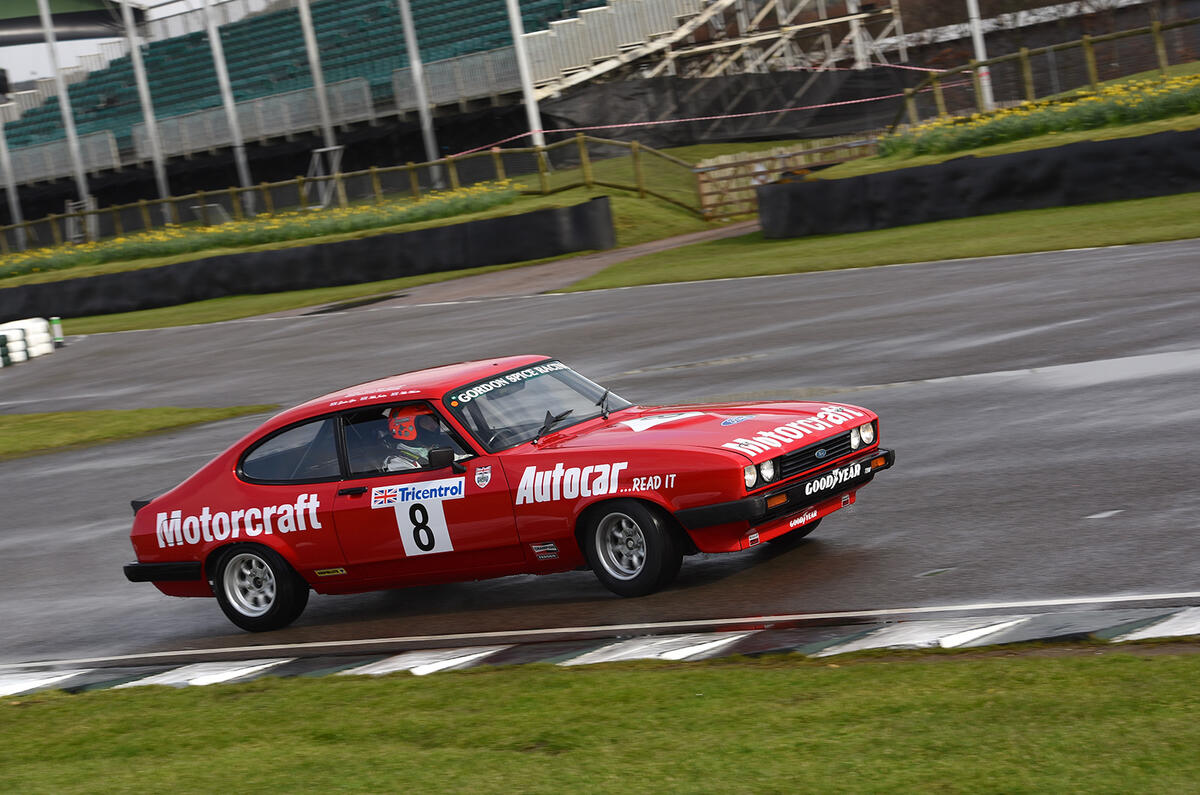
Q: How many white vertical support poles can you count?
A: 8